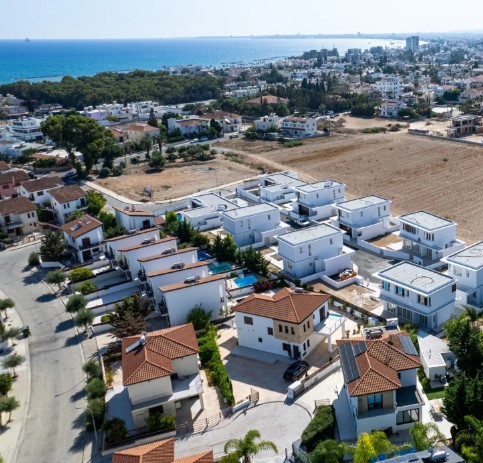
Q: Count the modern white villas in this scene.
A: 9